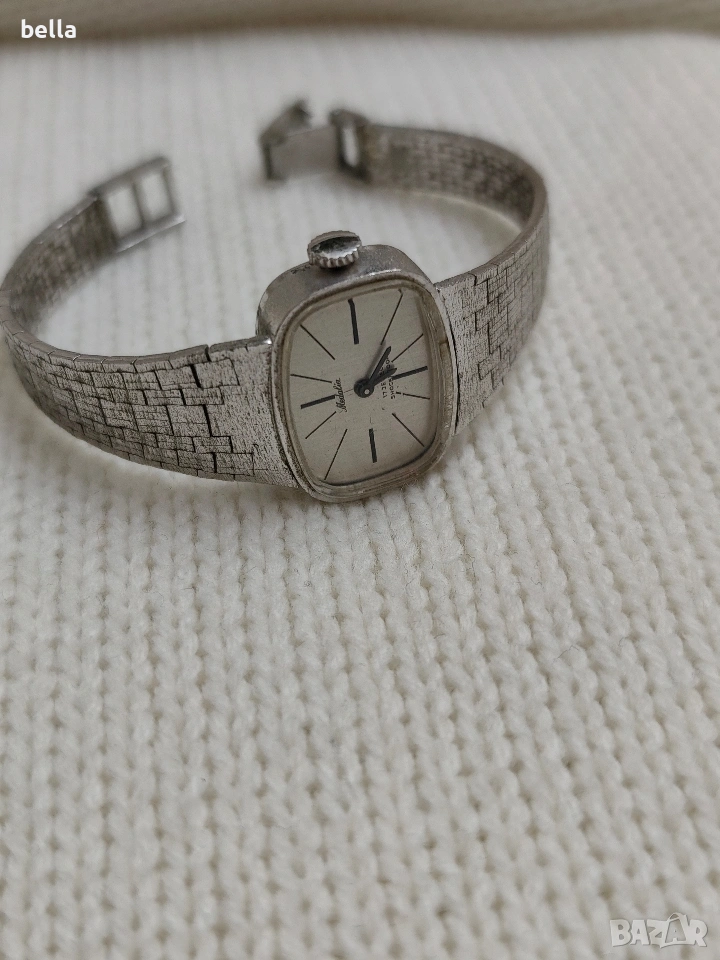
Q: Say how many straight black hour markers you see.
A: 12